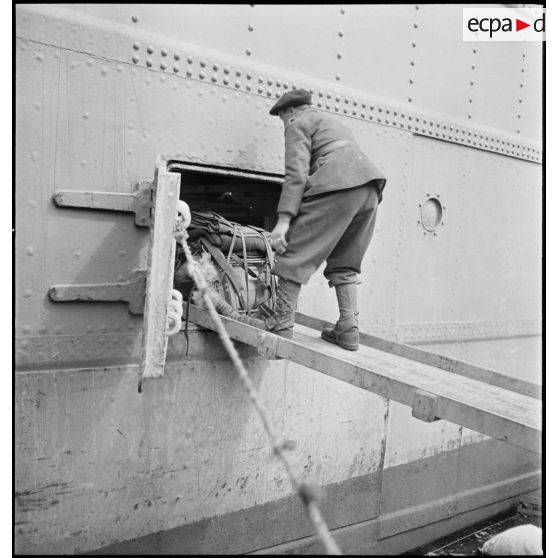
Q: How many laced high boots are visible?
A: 2